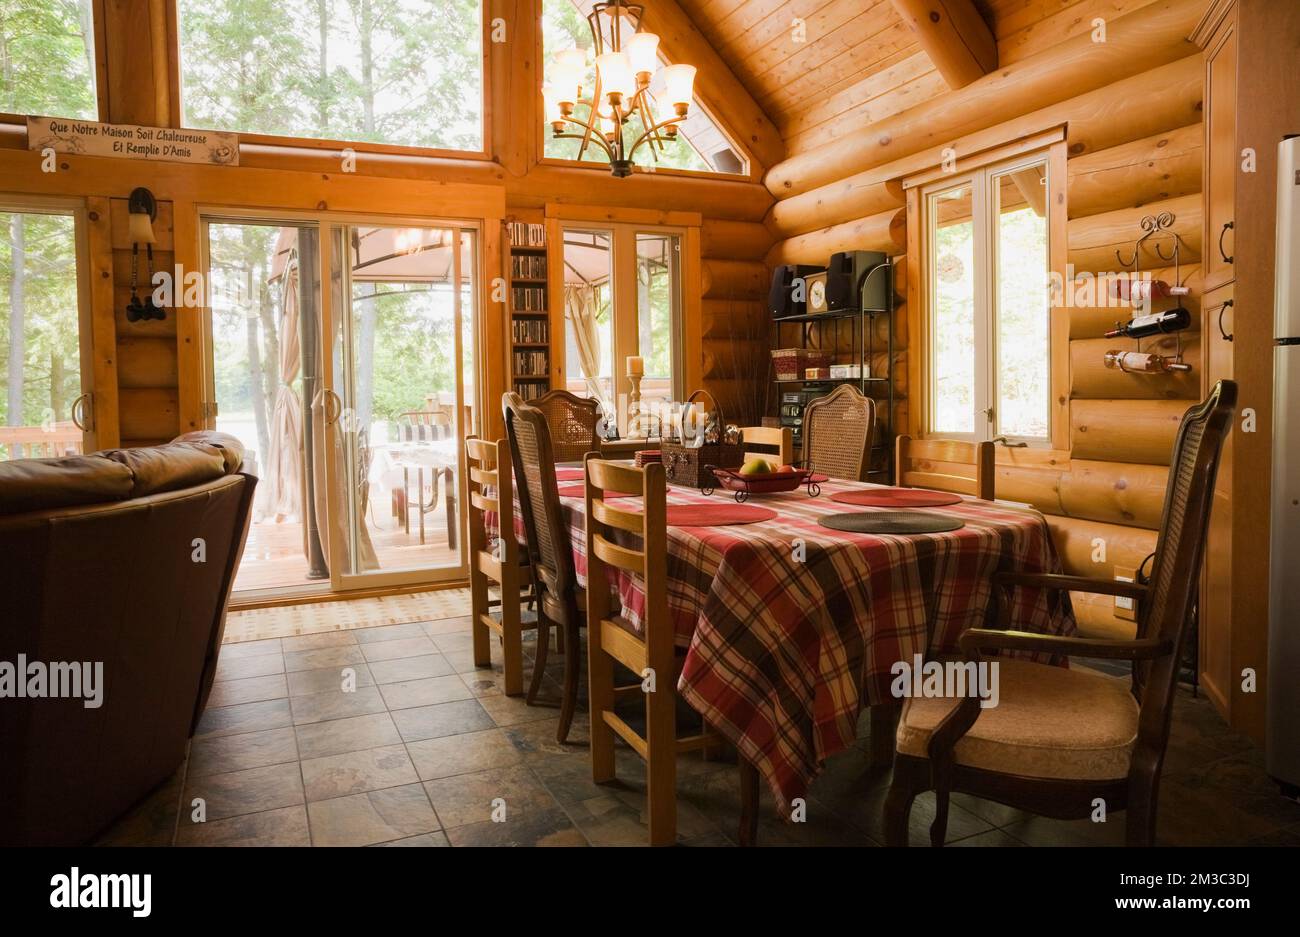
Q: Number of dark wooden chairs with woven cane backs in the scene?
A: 4